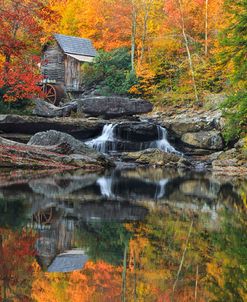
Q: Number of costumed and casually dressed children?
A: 0